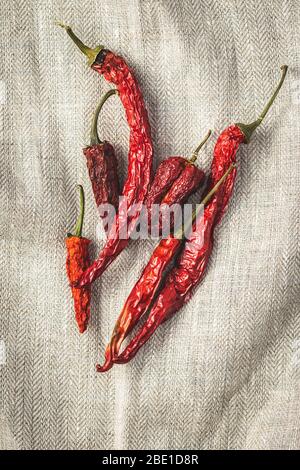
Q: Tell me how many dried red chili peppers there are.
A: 6